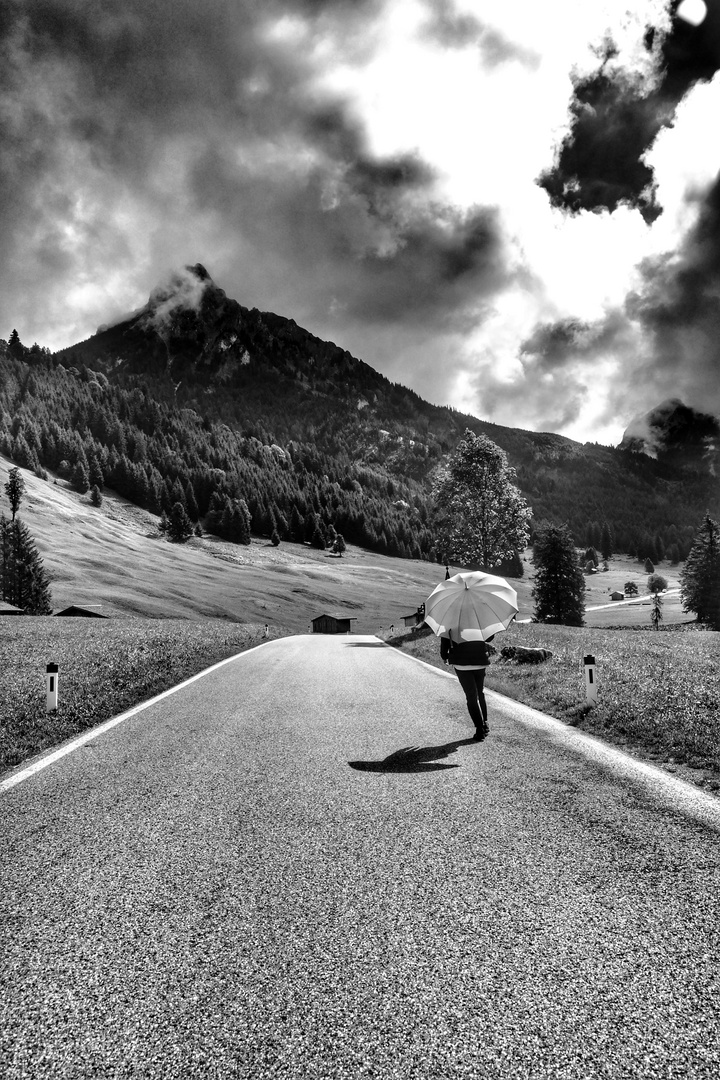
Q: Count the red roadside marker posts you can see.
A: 0